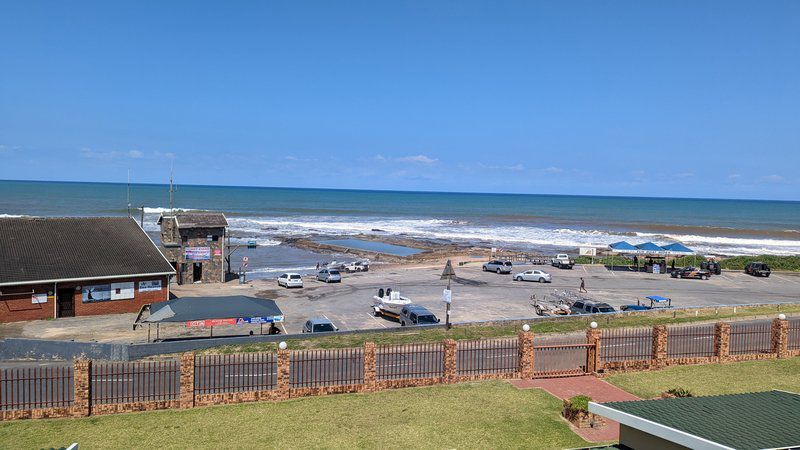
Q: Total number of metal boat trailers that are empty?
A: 2